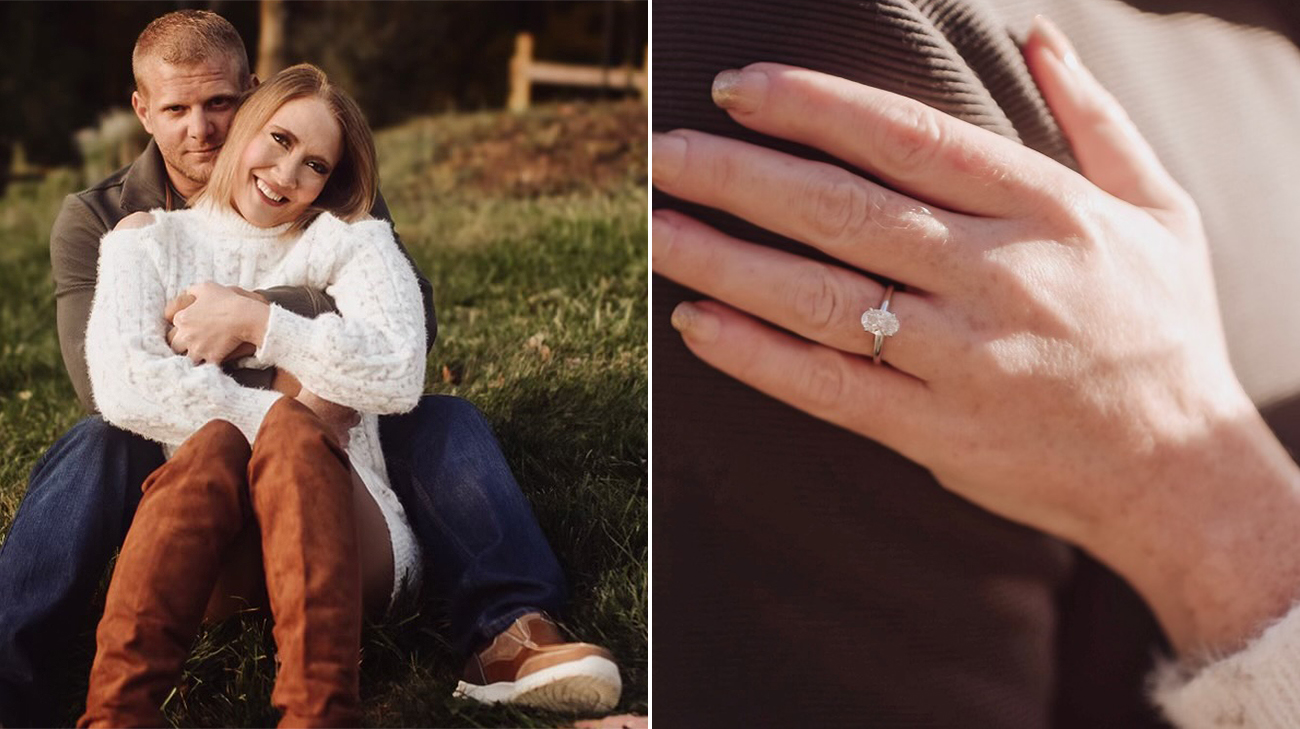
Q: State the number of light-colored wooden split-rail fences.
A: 1